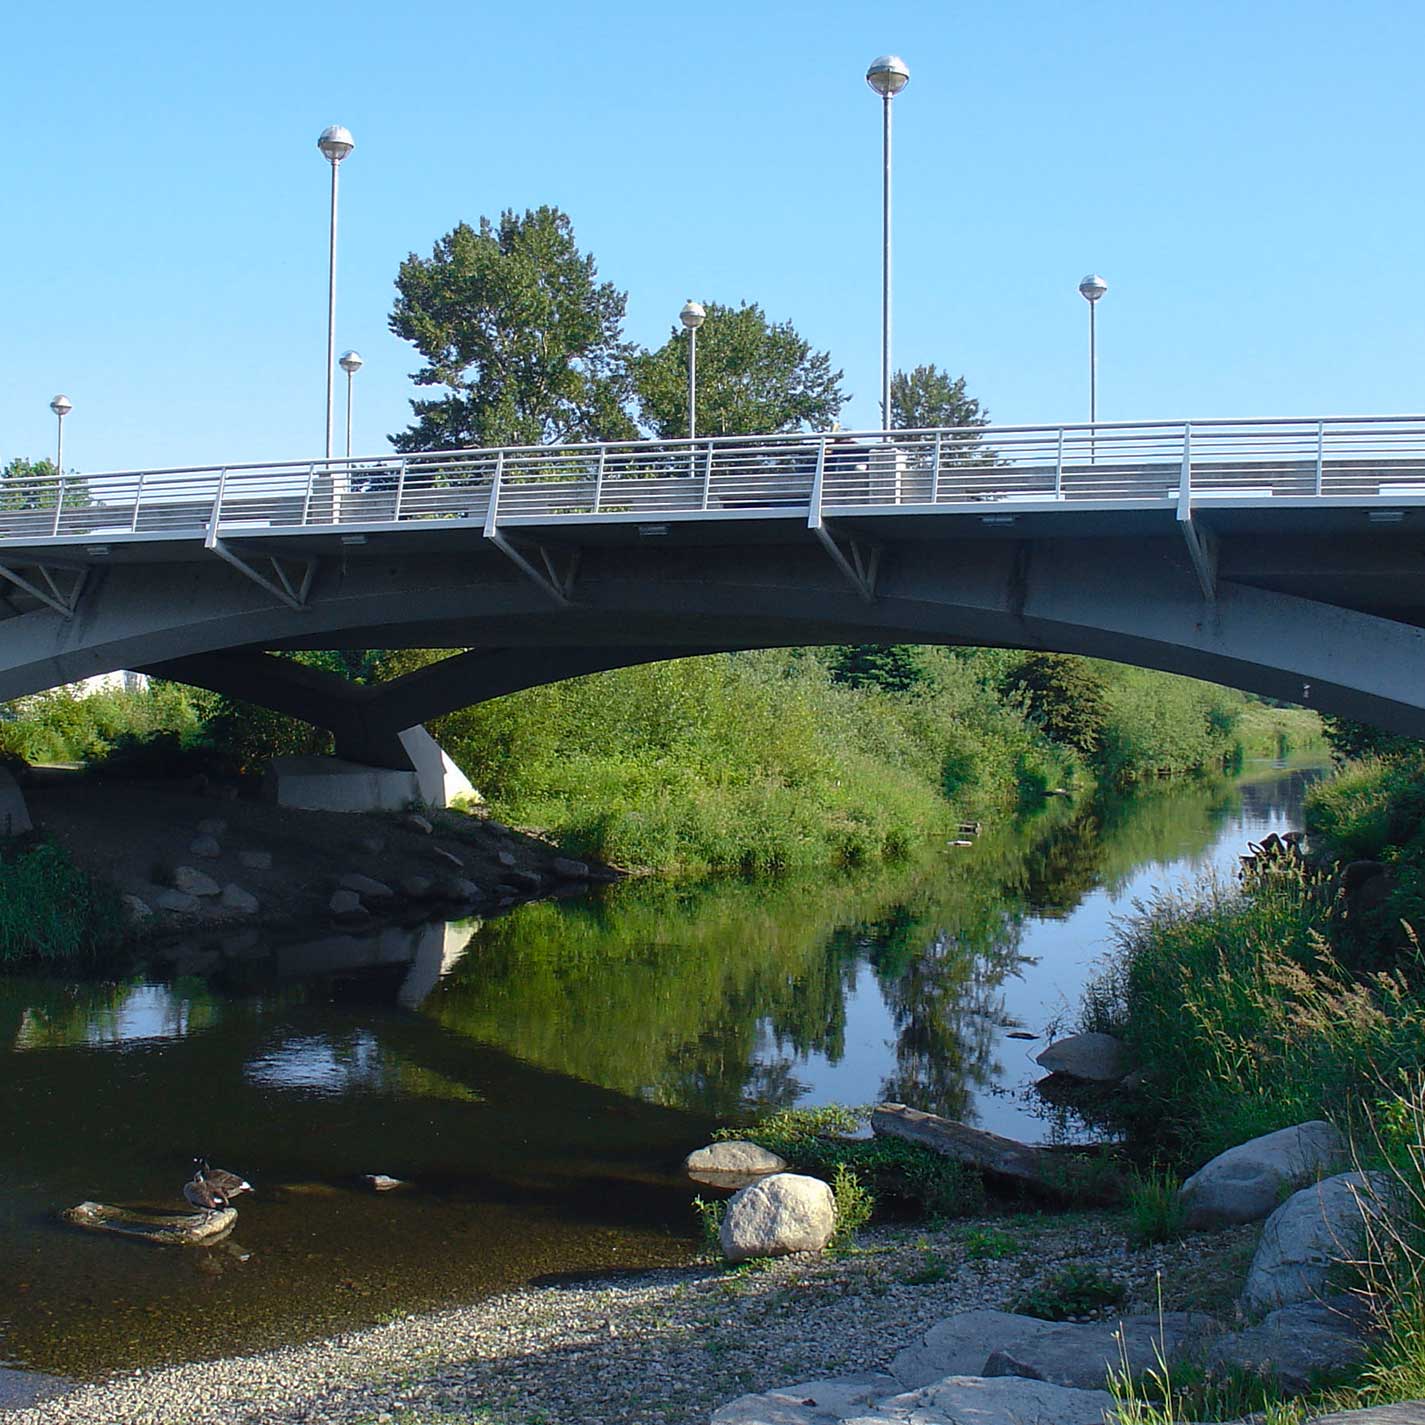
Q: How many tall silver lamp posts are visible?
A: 6